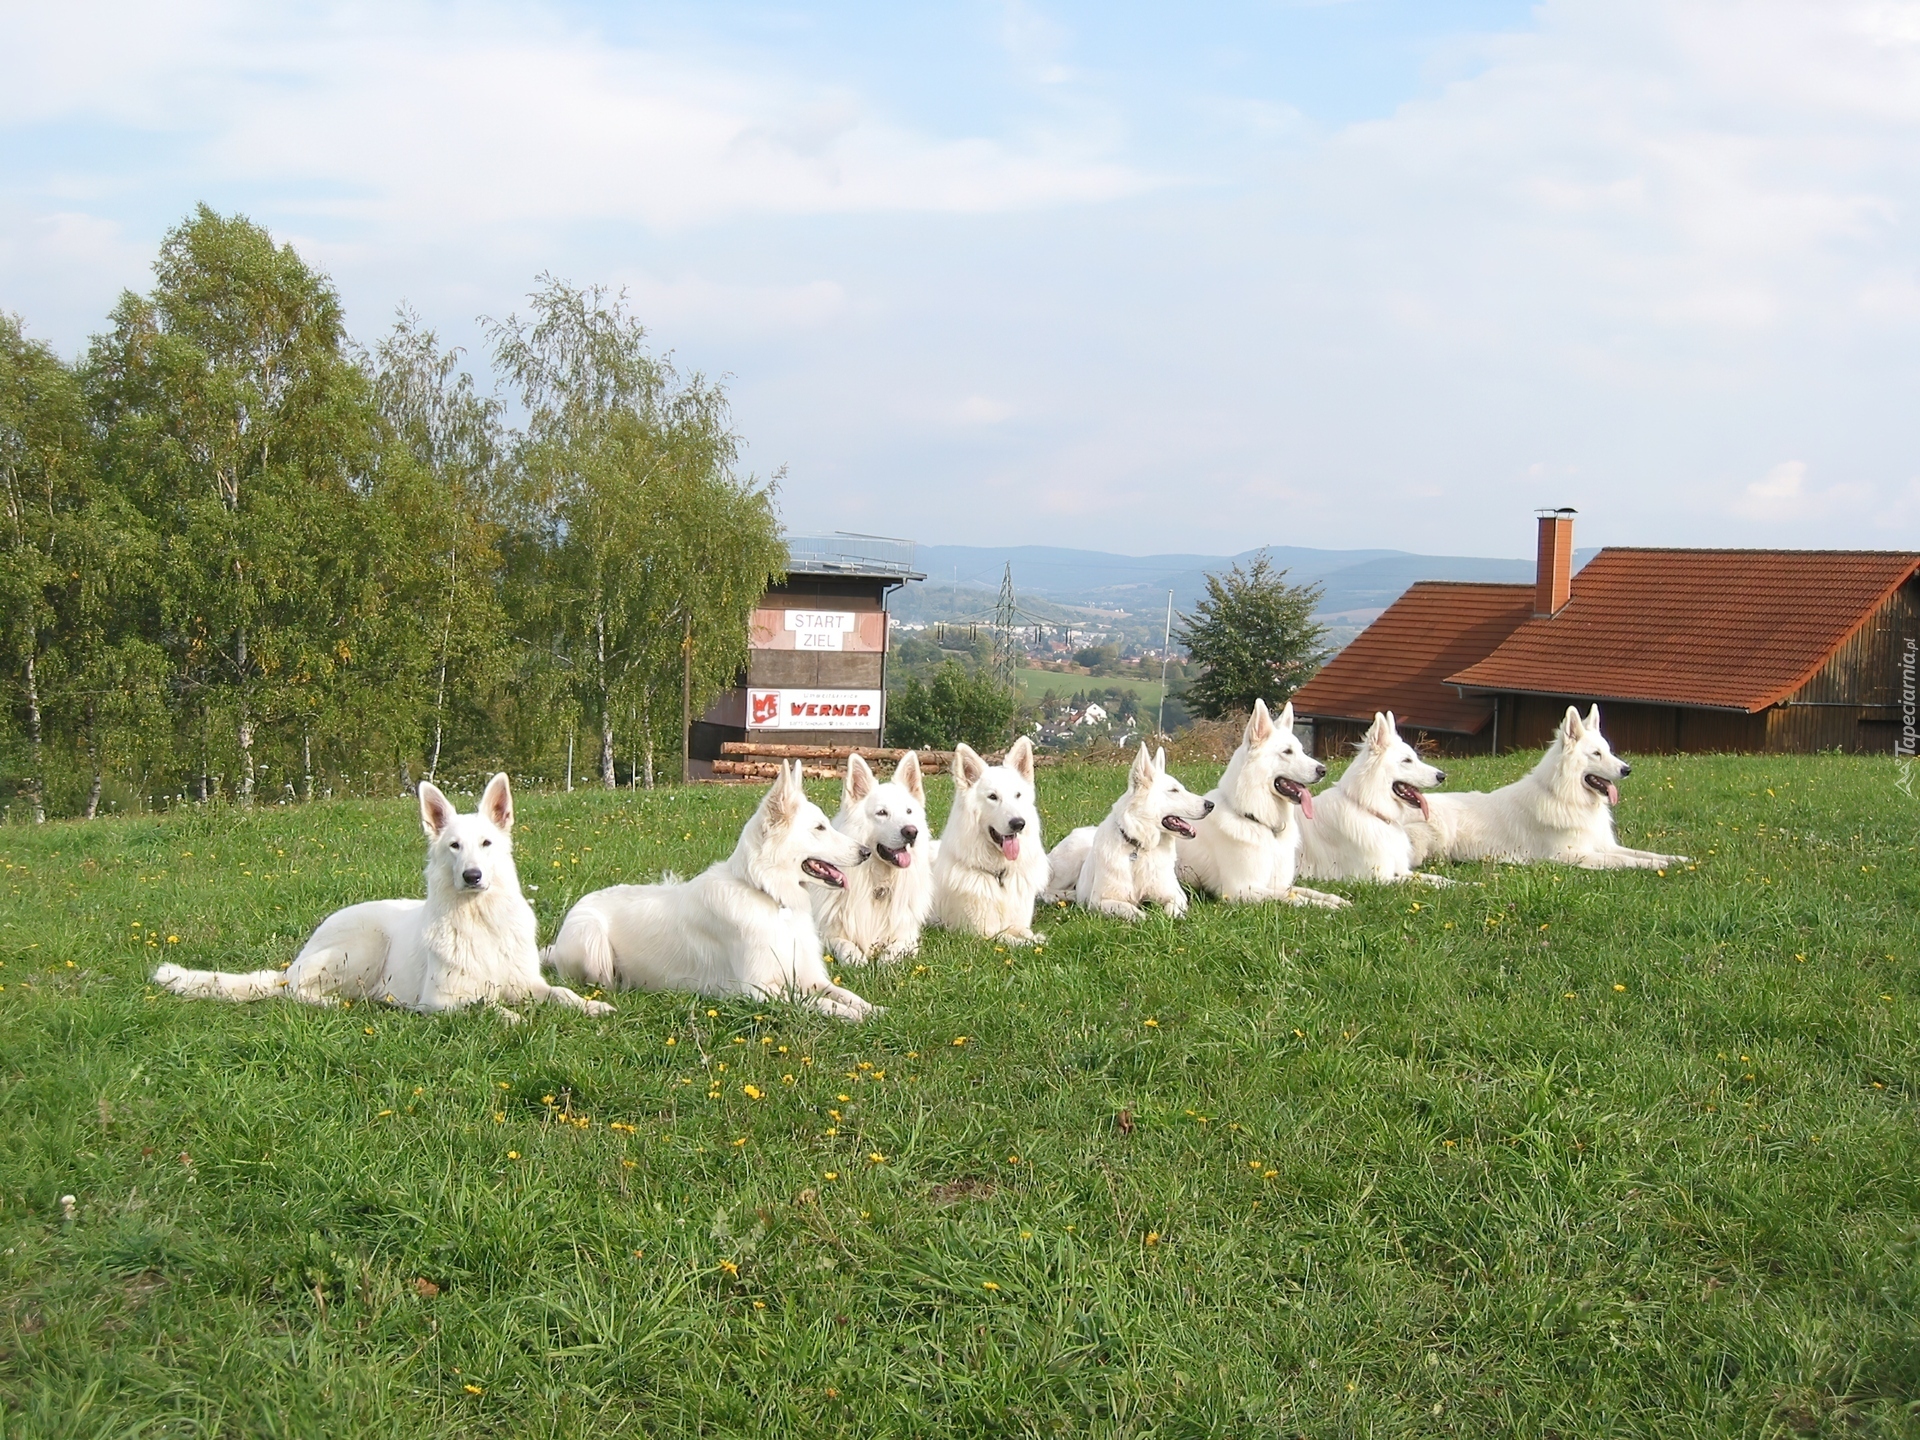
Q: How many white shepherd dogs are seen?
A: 8